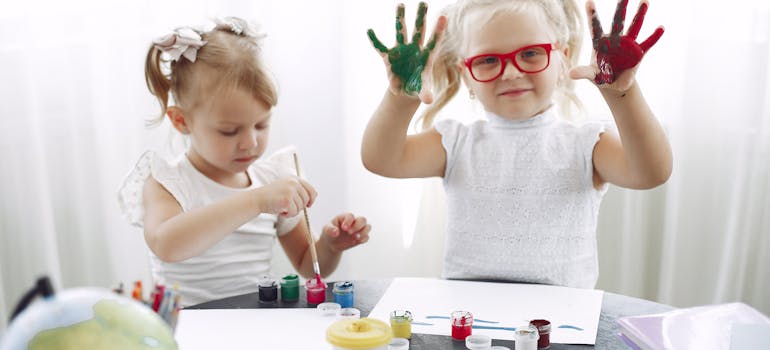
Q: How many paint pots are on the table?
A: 8